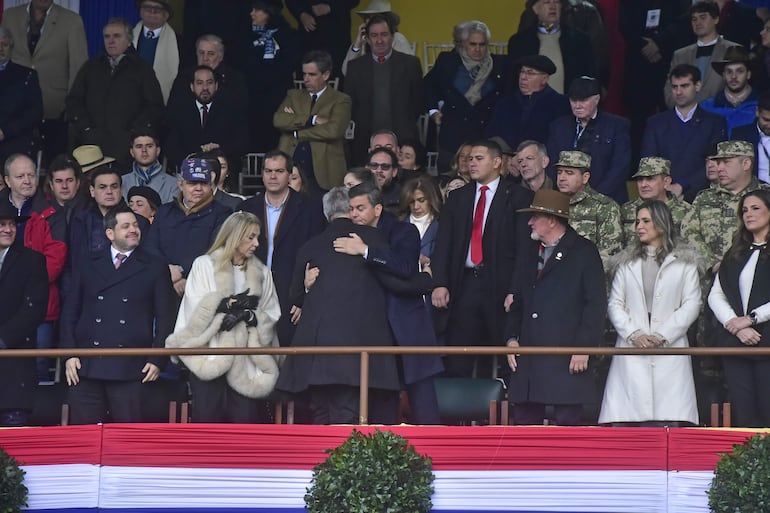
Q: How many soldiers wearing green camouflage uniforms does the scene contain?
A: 3